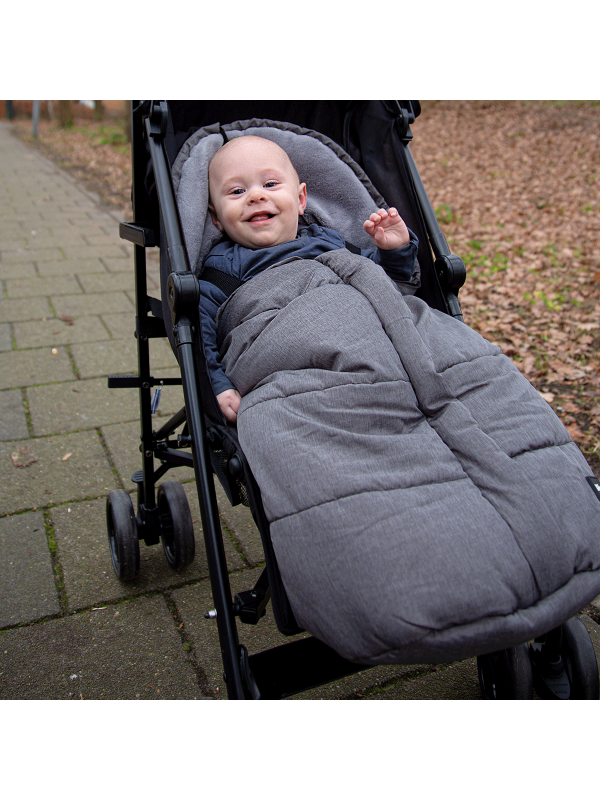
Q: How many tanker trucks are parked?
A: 0